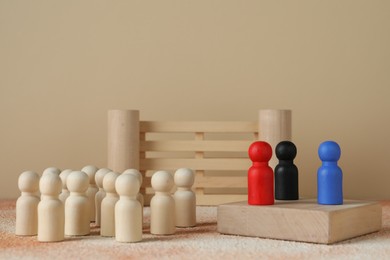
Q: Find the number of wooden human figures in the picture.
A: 15